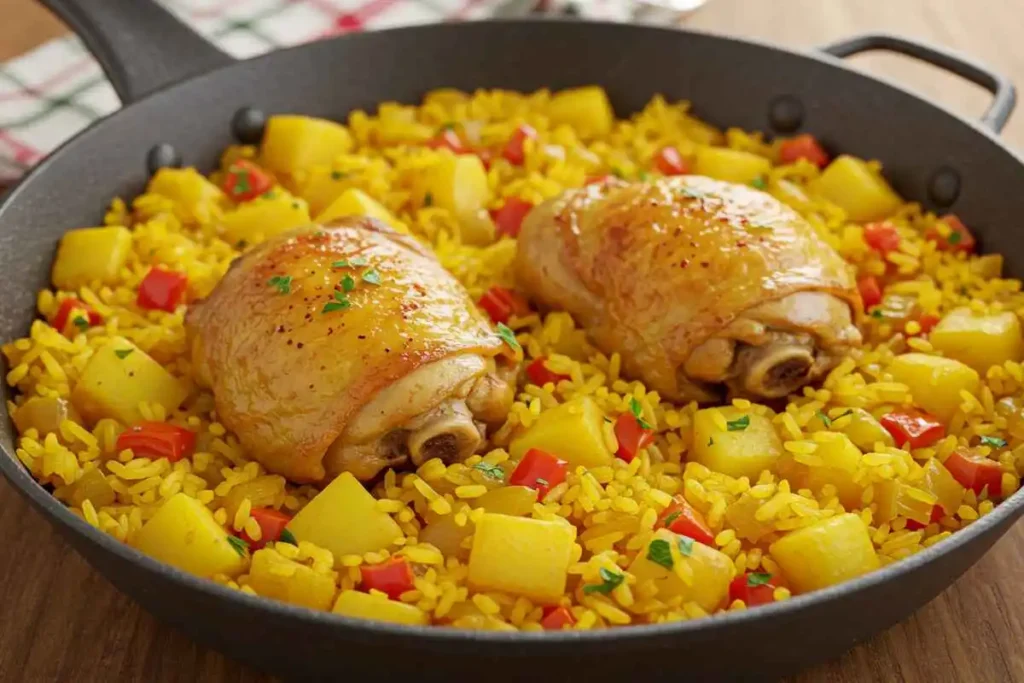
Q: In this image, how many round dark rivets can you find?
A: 4